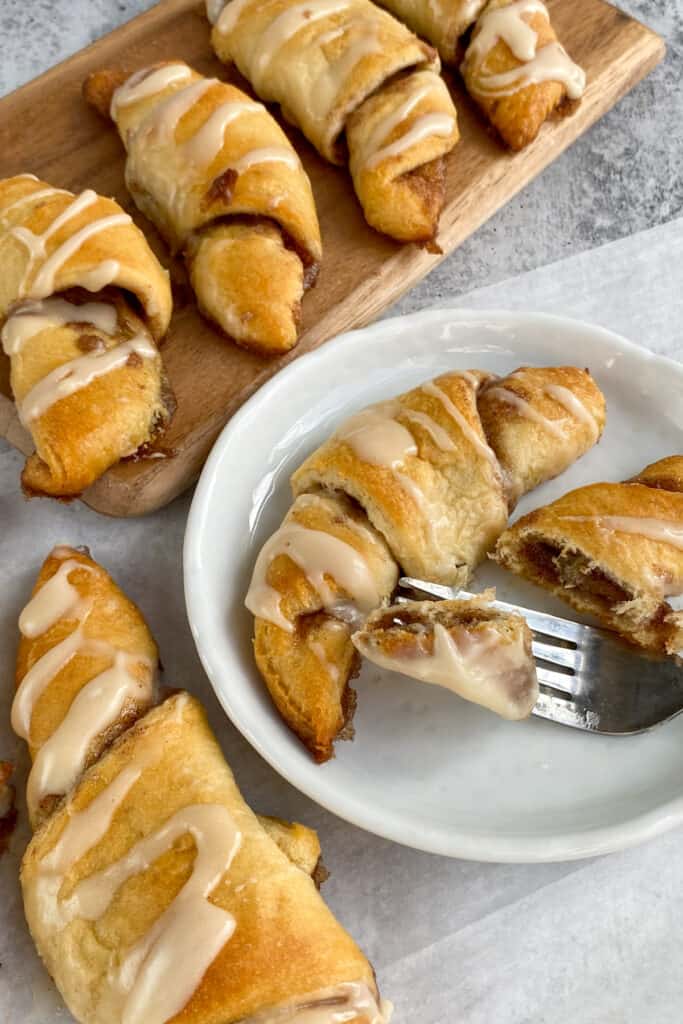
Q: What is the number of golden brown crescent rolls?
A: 7